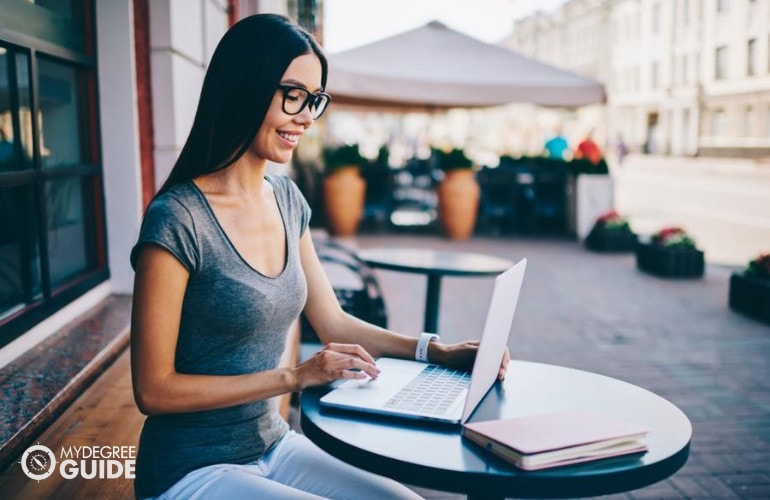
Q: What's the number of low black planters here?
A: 3